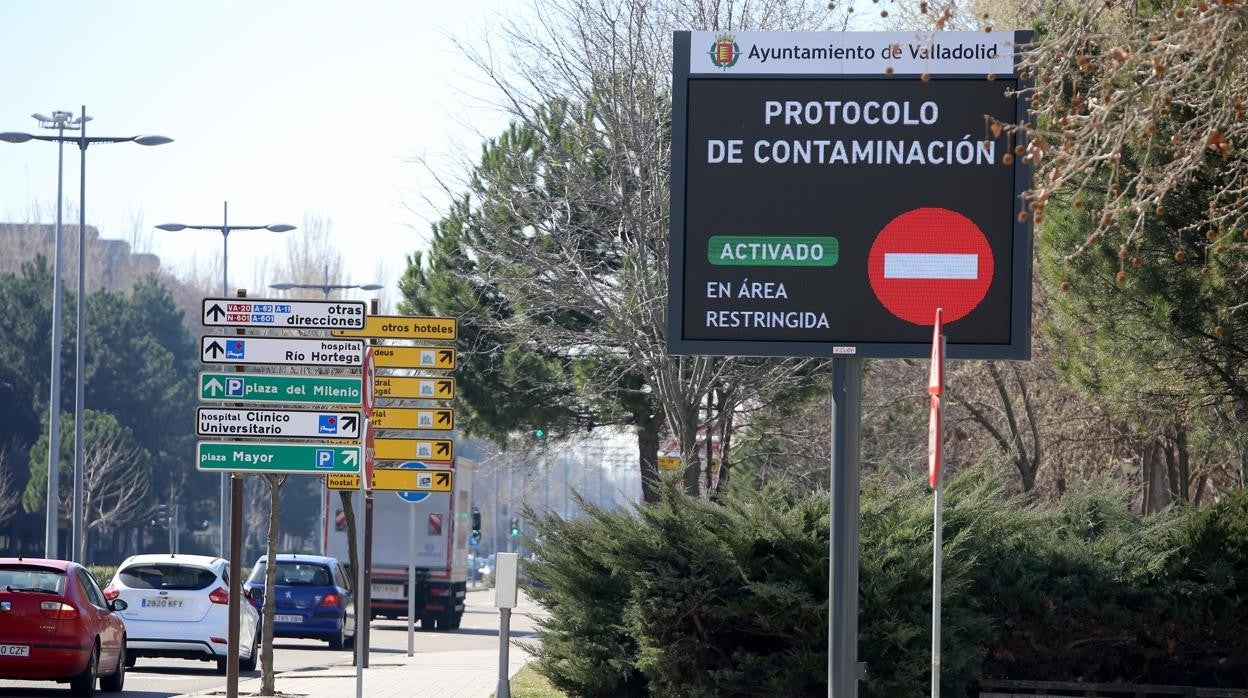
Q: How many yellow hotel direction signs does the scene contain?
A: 6